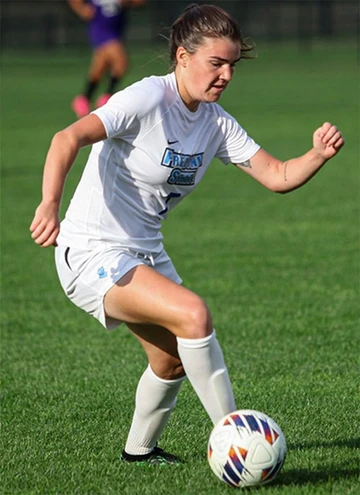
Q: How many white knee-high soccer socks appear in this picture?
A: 2